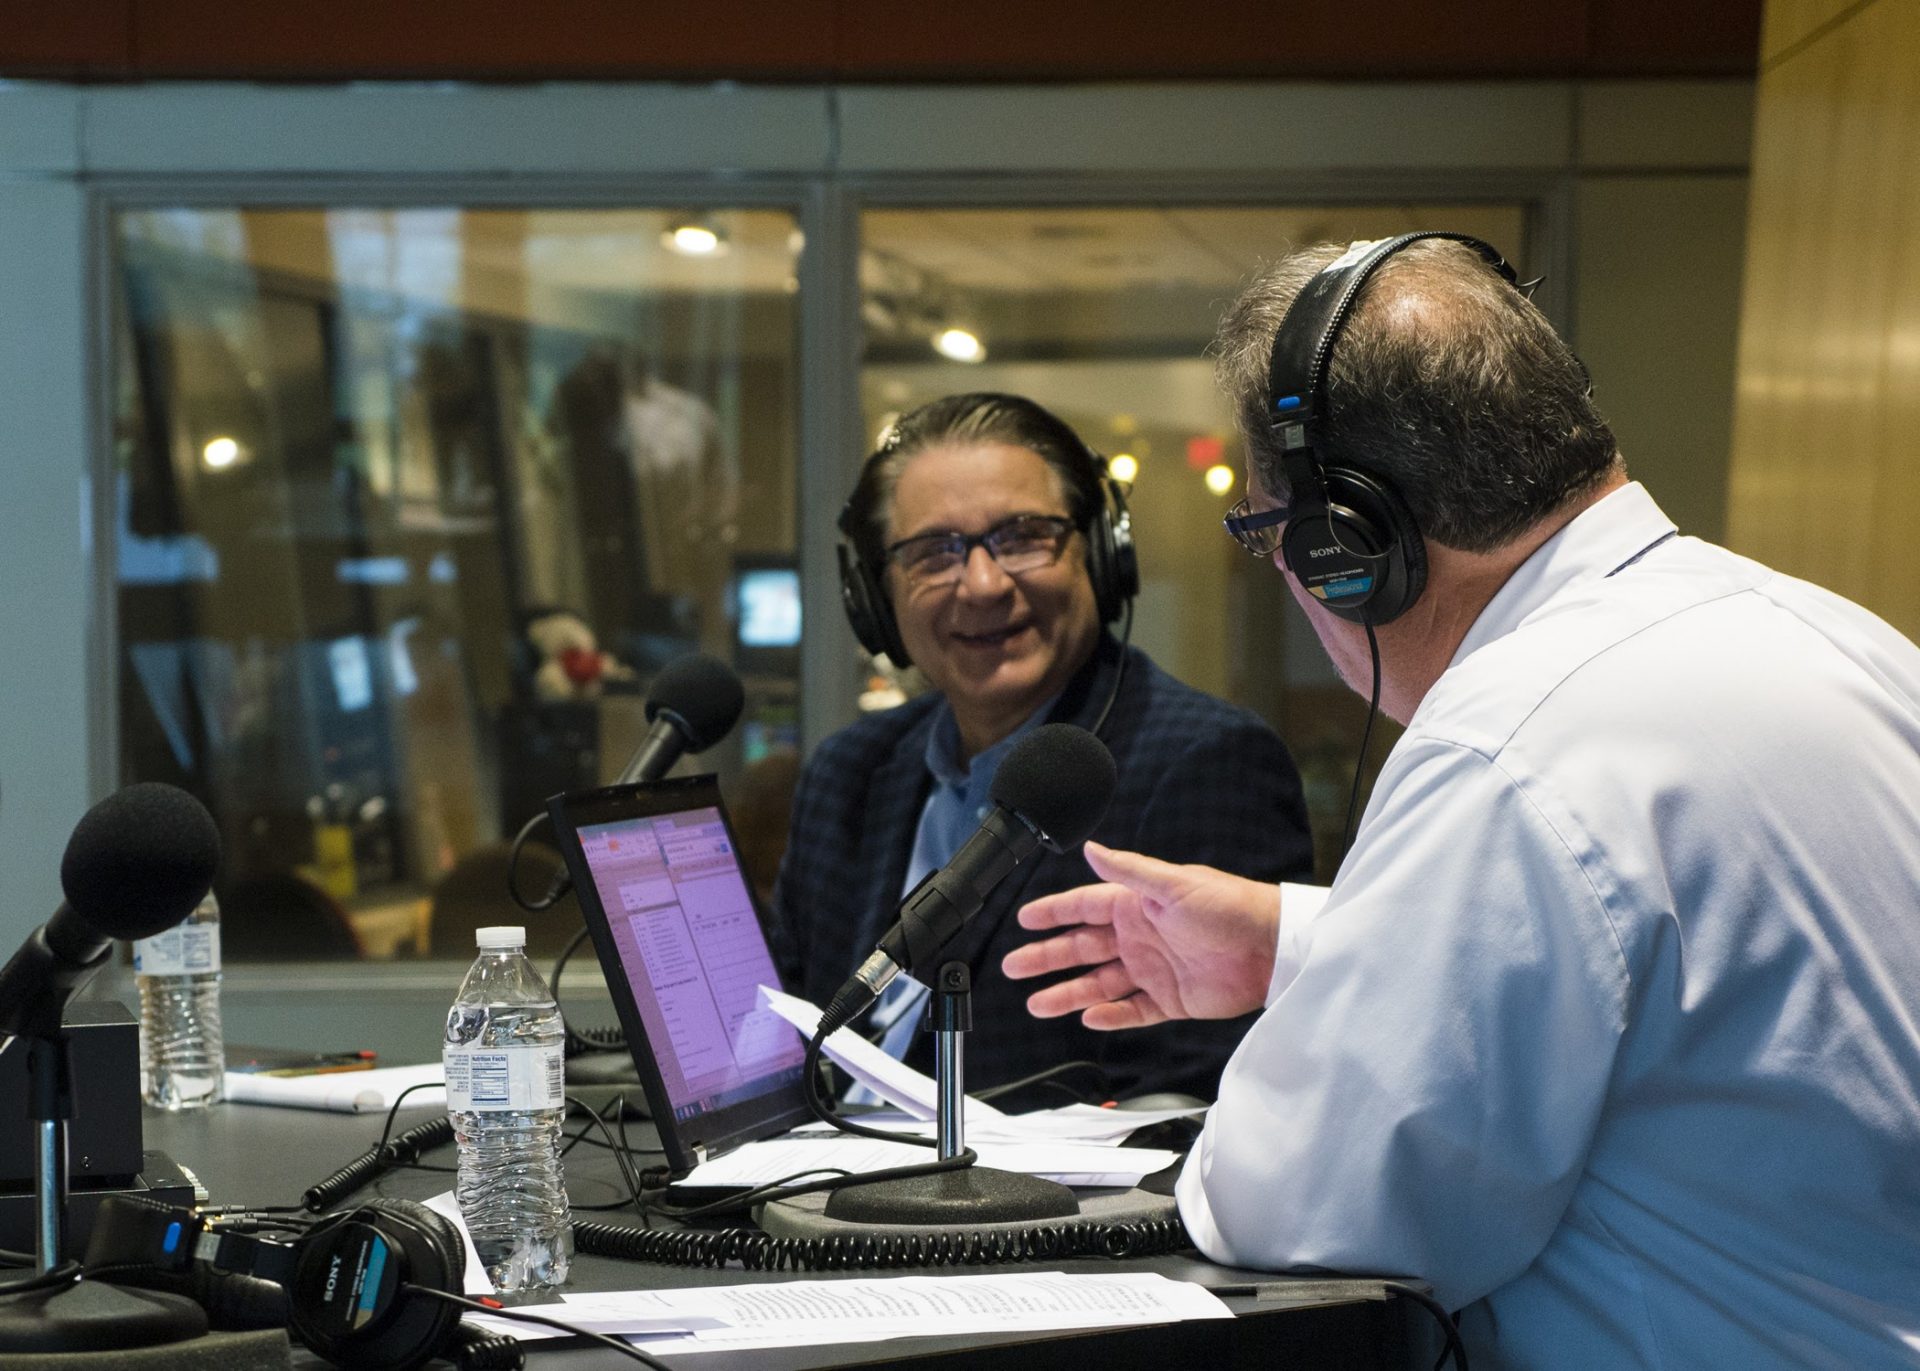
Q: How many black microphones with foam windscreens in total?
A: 3